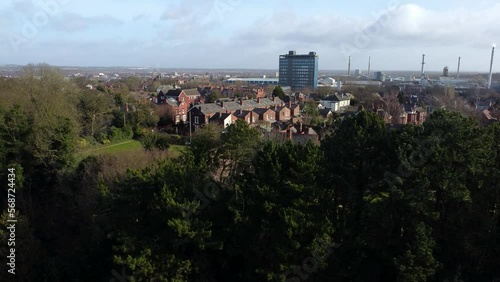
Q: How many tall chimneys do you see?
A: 5